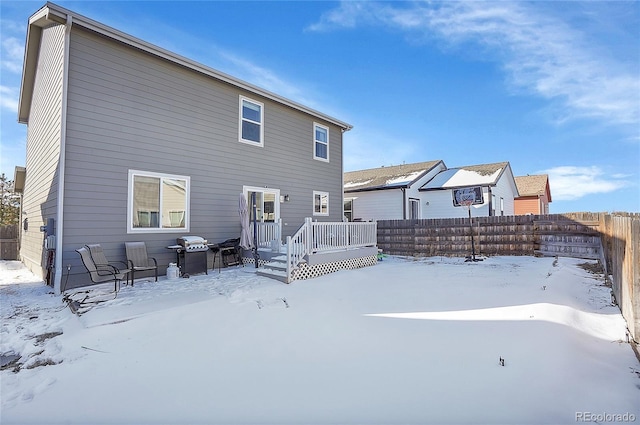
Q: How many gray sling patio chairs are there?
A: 3